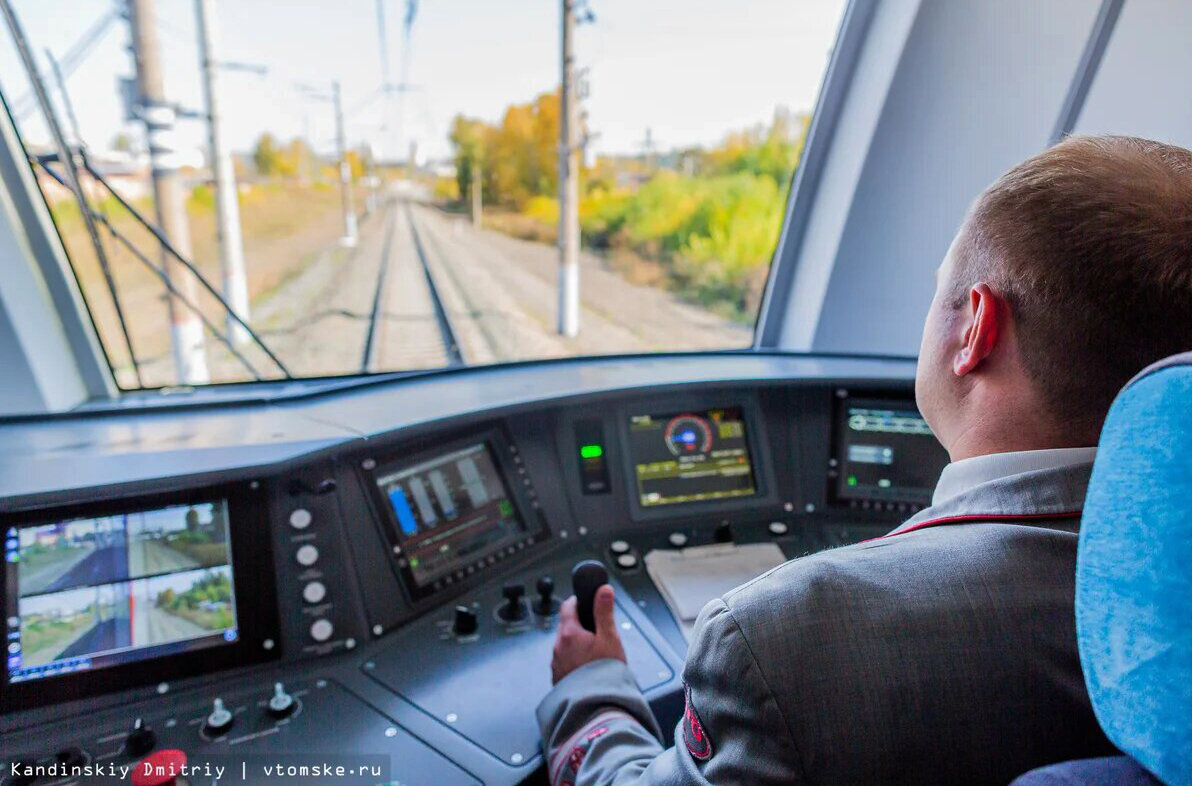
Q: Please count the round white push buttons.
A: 8